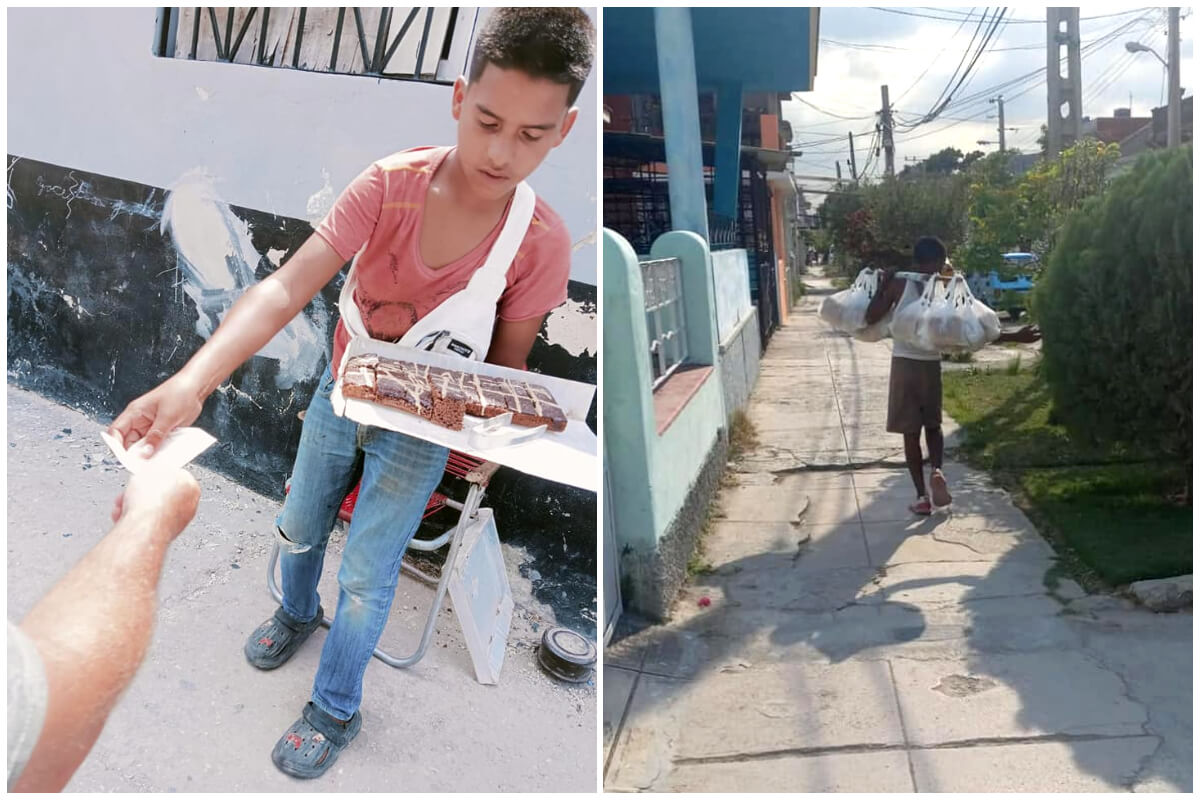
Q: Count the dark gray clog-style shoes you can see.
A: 2